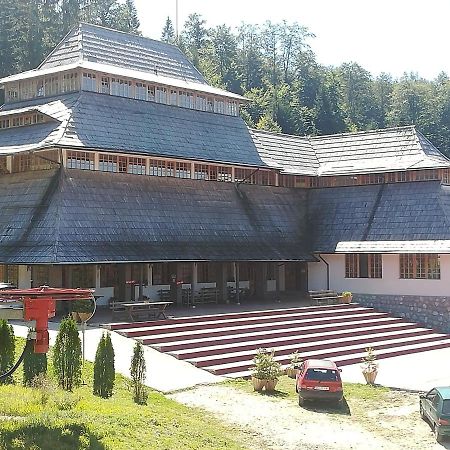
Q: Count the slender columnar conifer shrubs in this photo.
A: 5